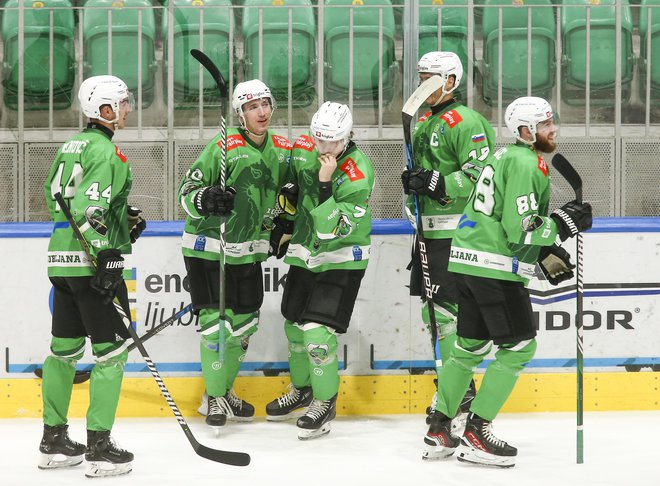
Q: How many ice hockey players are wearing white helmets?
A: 5